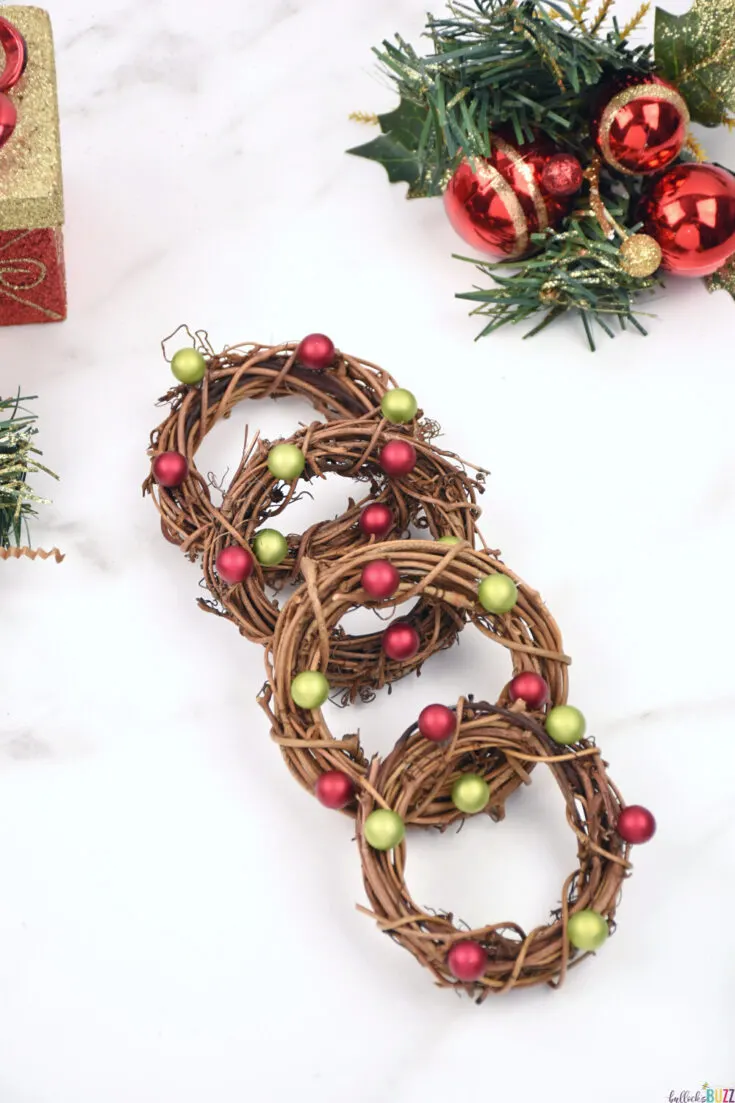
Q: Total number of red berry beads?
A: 12